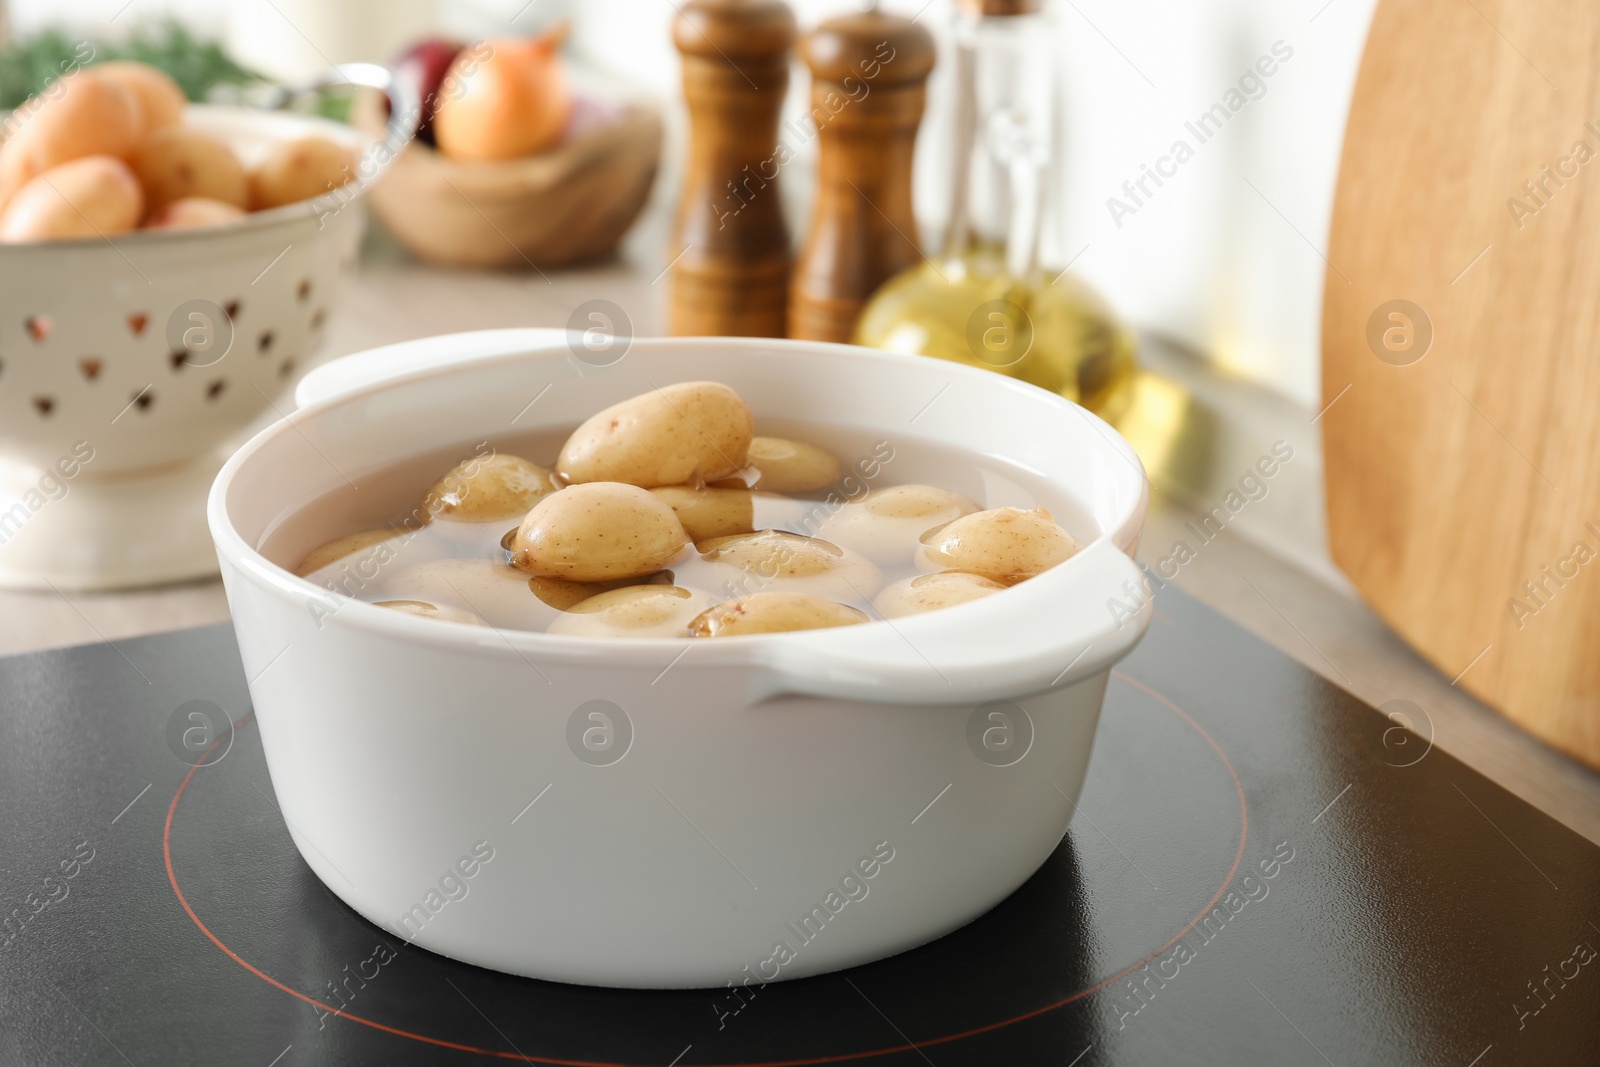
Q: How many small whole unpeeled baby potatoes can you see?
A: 14